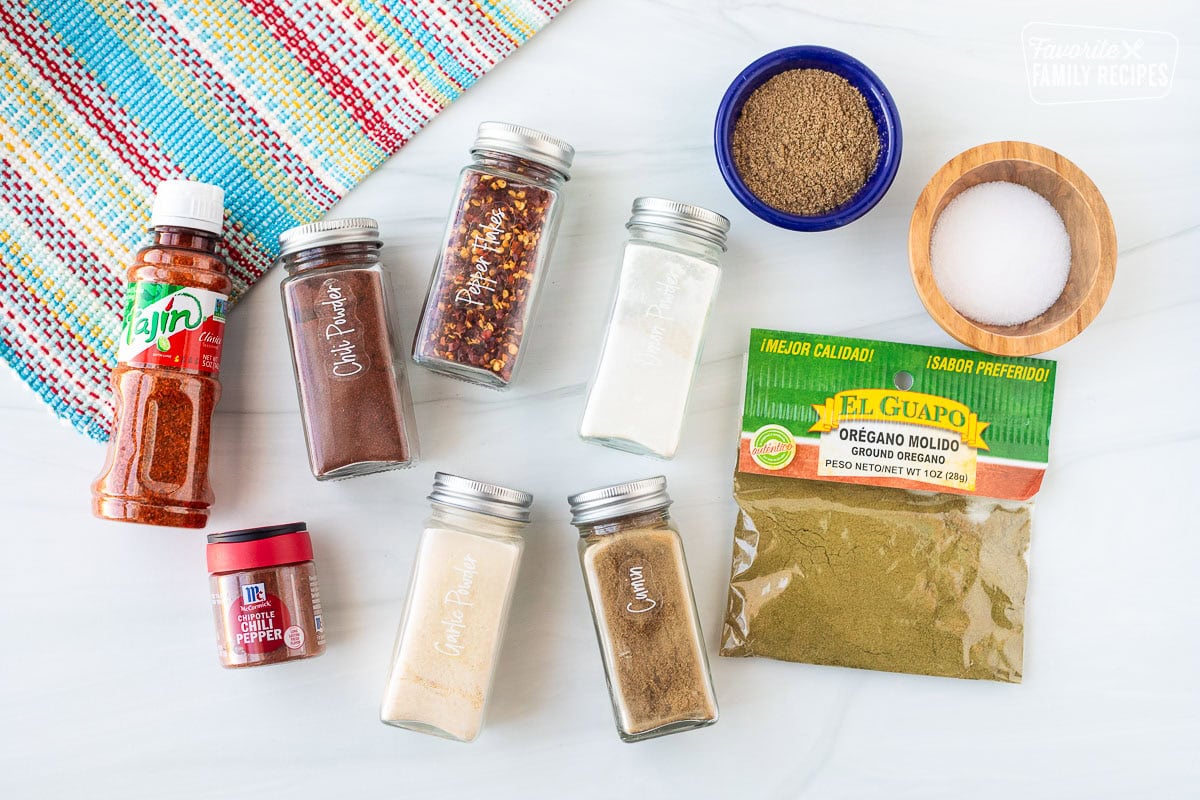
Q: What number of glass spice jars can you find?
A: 5